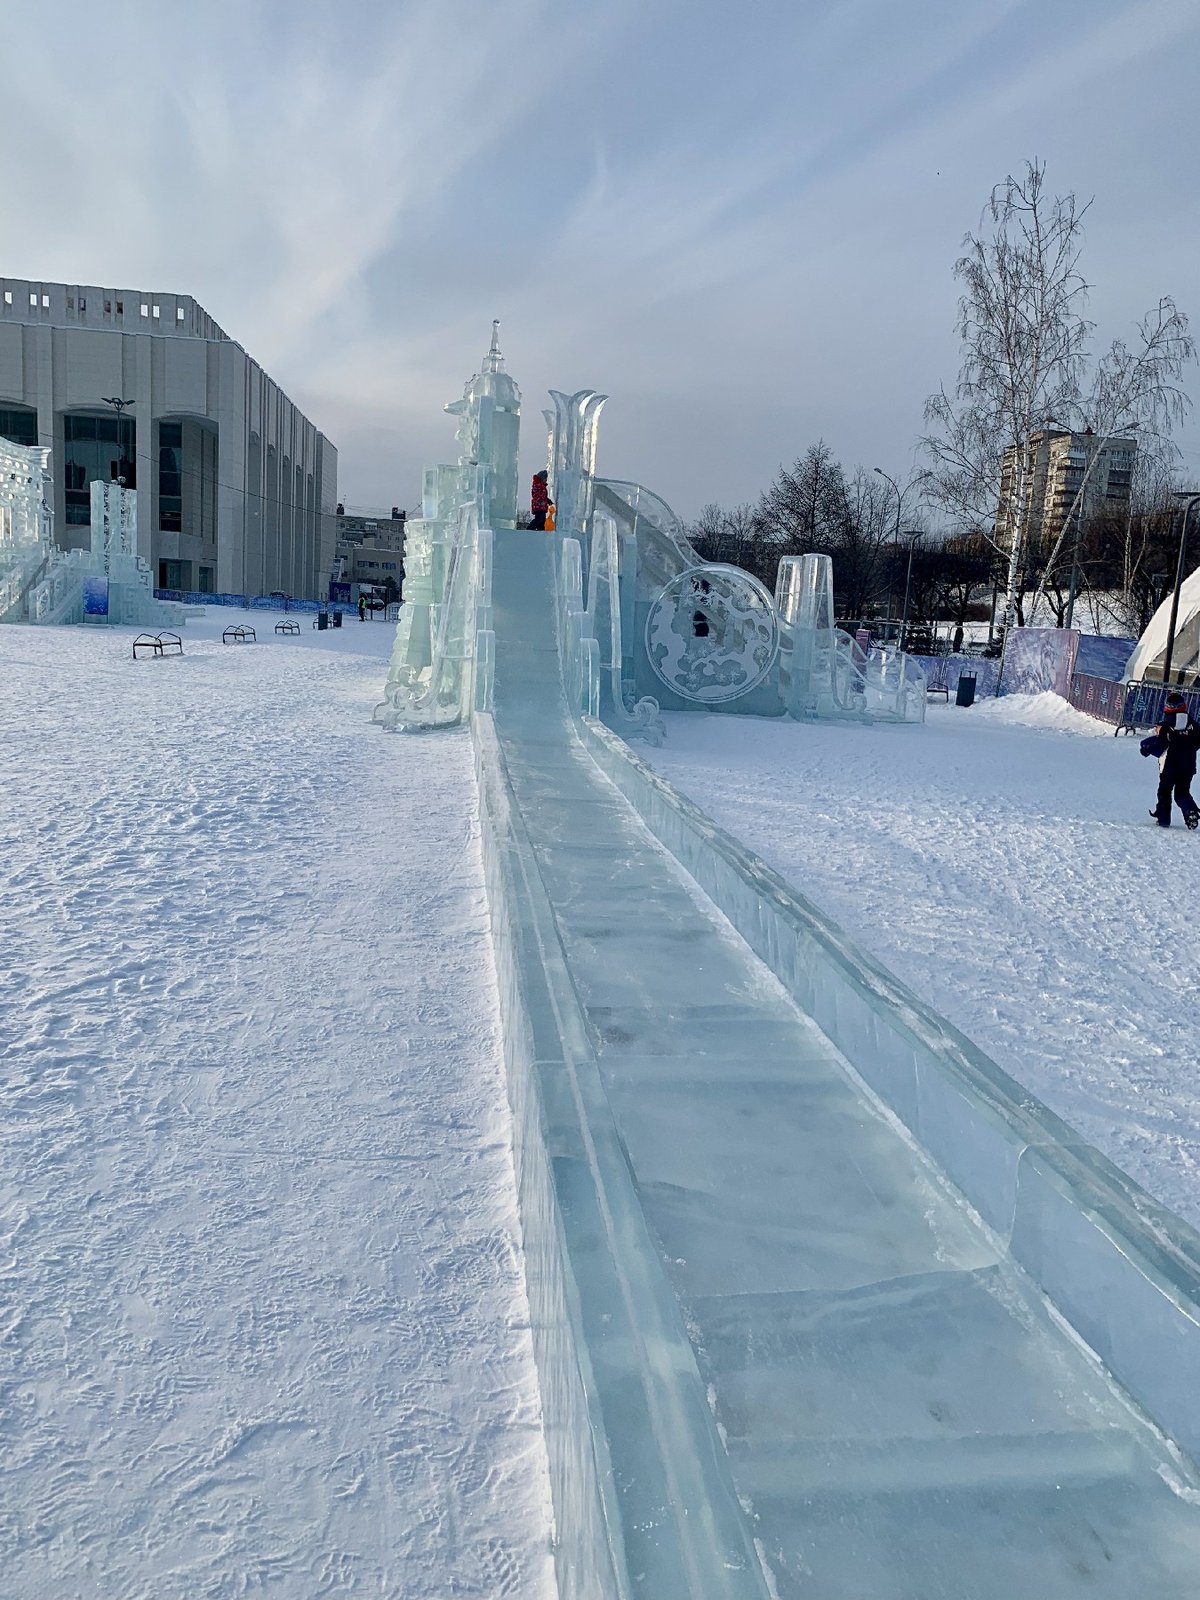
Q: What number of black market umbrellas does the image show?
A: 0